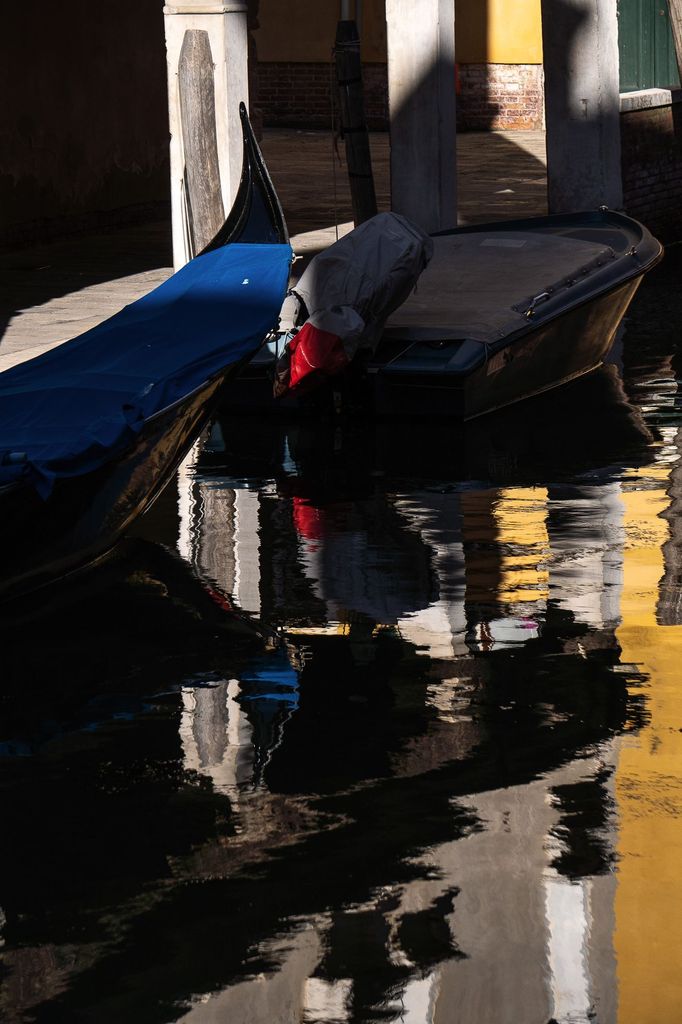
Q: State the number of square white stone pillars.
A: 3